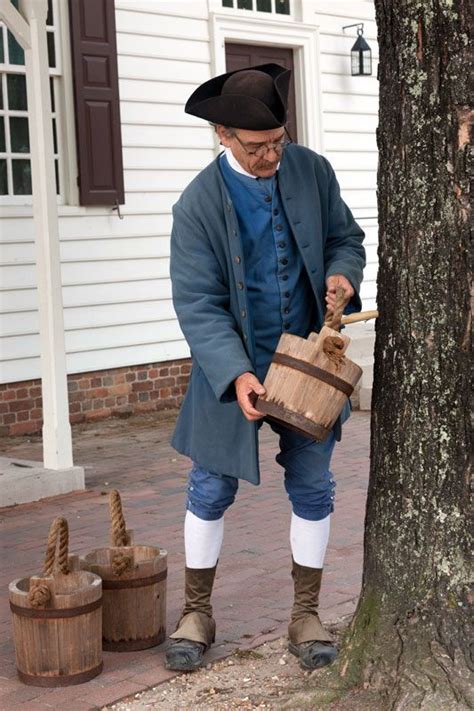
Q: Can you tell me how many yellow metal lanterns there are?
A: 0